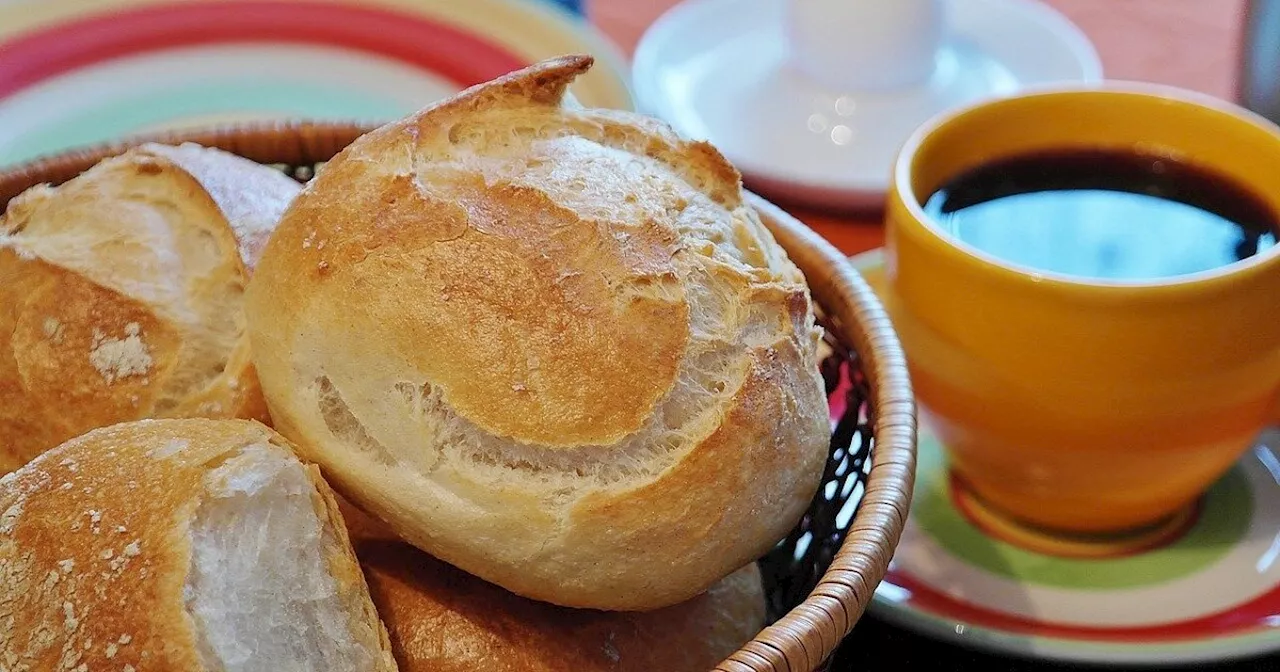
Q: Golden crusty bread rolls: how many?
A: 4